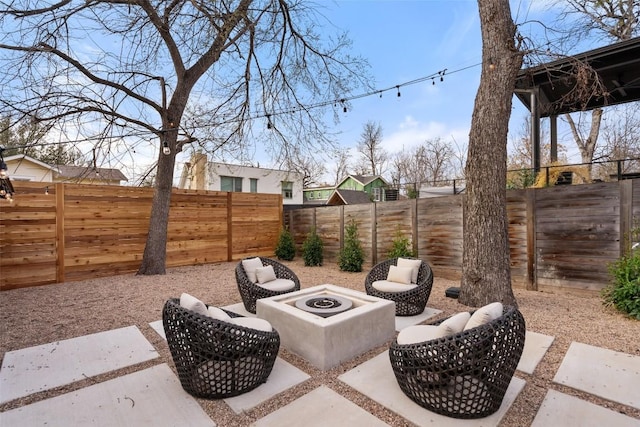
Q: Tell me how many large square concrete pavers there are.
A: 11